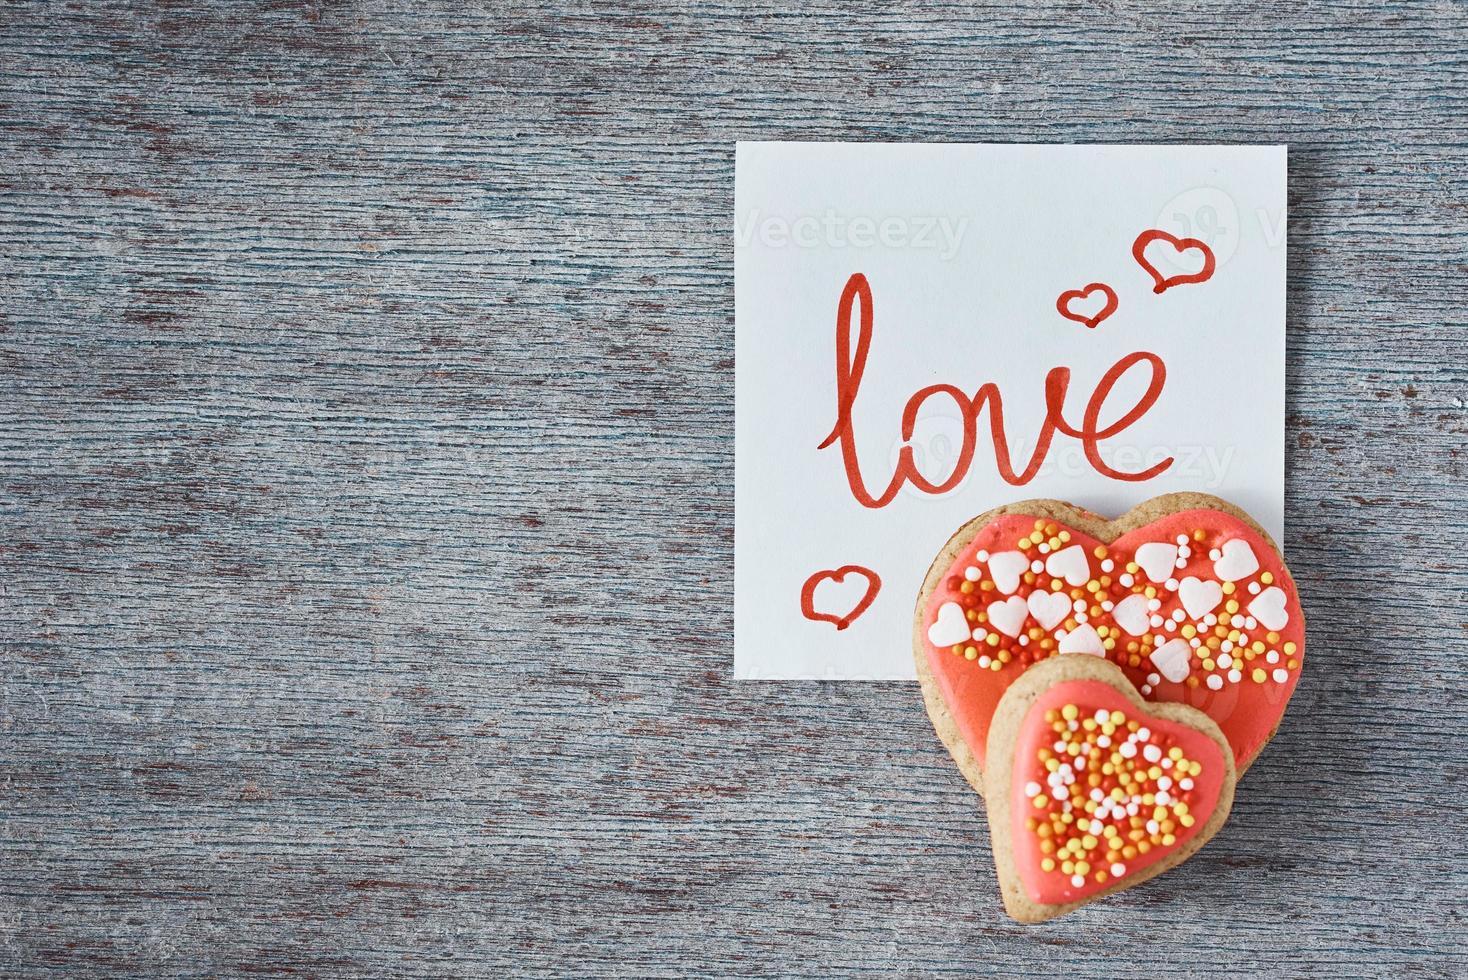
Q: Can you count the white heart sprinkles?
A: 12